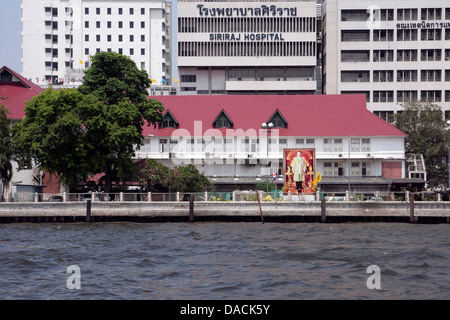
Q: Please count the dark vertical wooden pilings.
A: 4